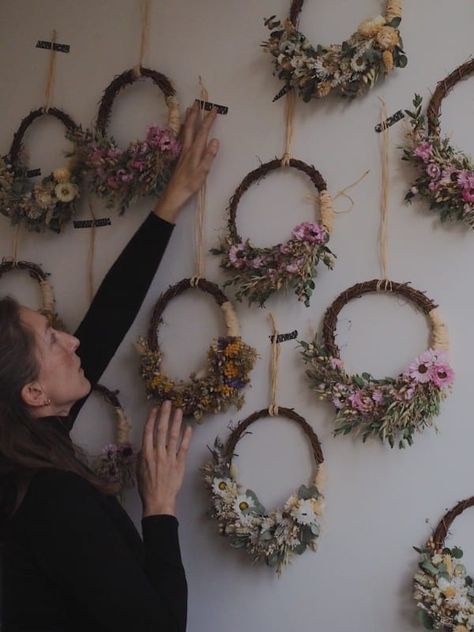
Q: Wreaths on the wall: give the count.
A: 11